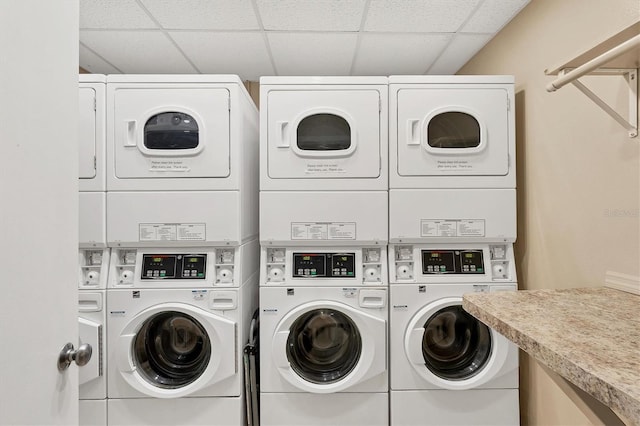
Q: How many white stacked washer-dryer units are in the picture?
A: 4